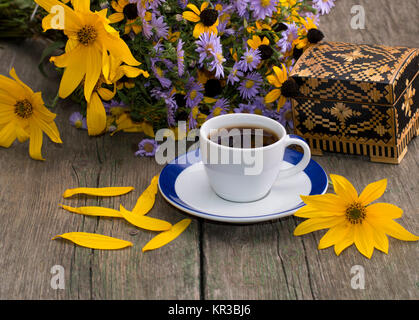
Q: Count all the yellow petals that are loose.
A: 6